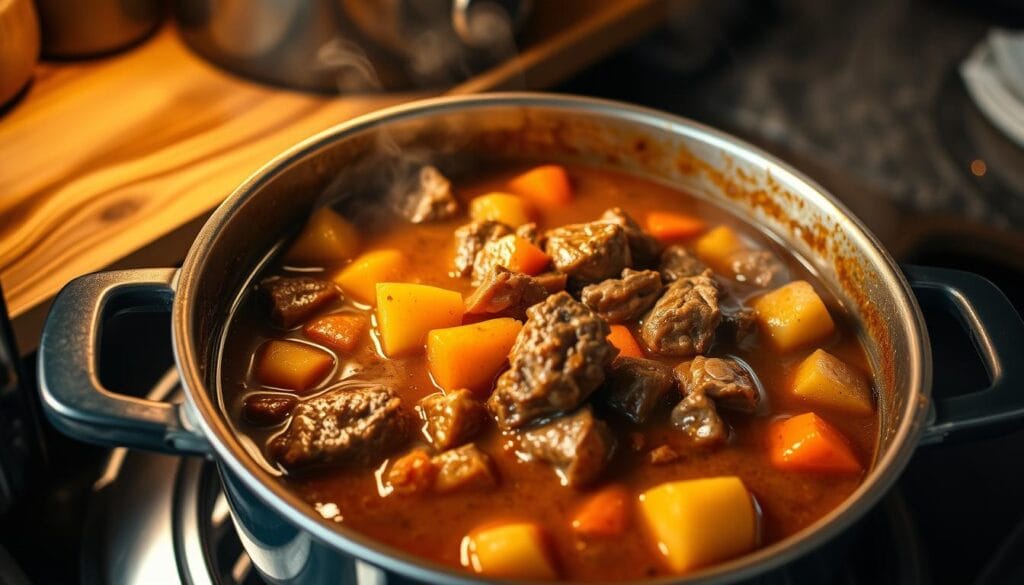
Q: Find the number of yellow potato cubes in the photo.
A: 11